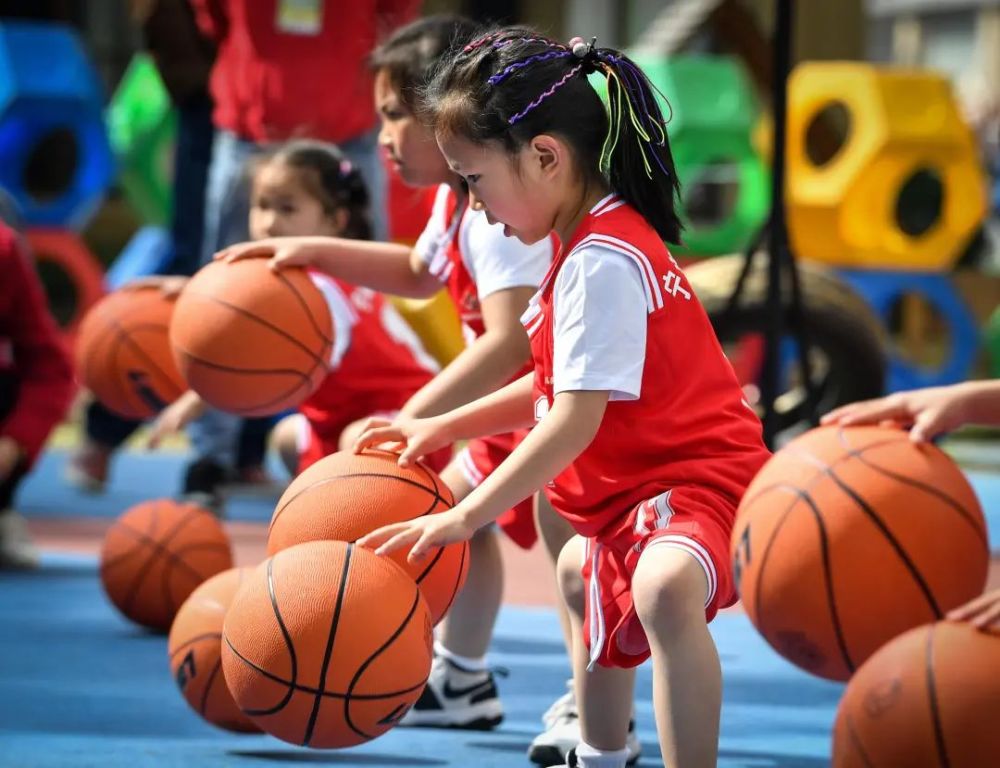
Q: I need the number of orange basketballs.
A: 8